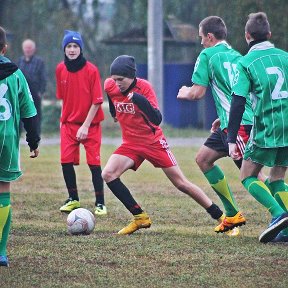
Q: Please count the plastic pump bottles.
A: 0